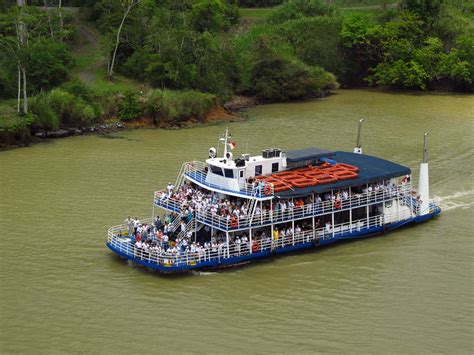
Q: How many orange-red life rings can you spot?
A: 4